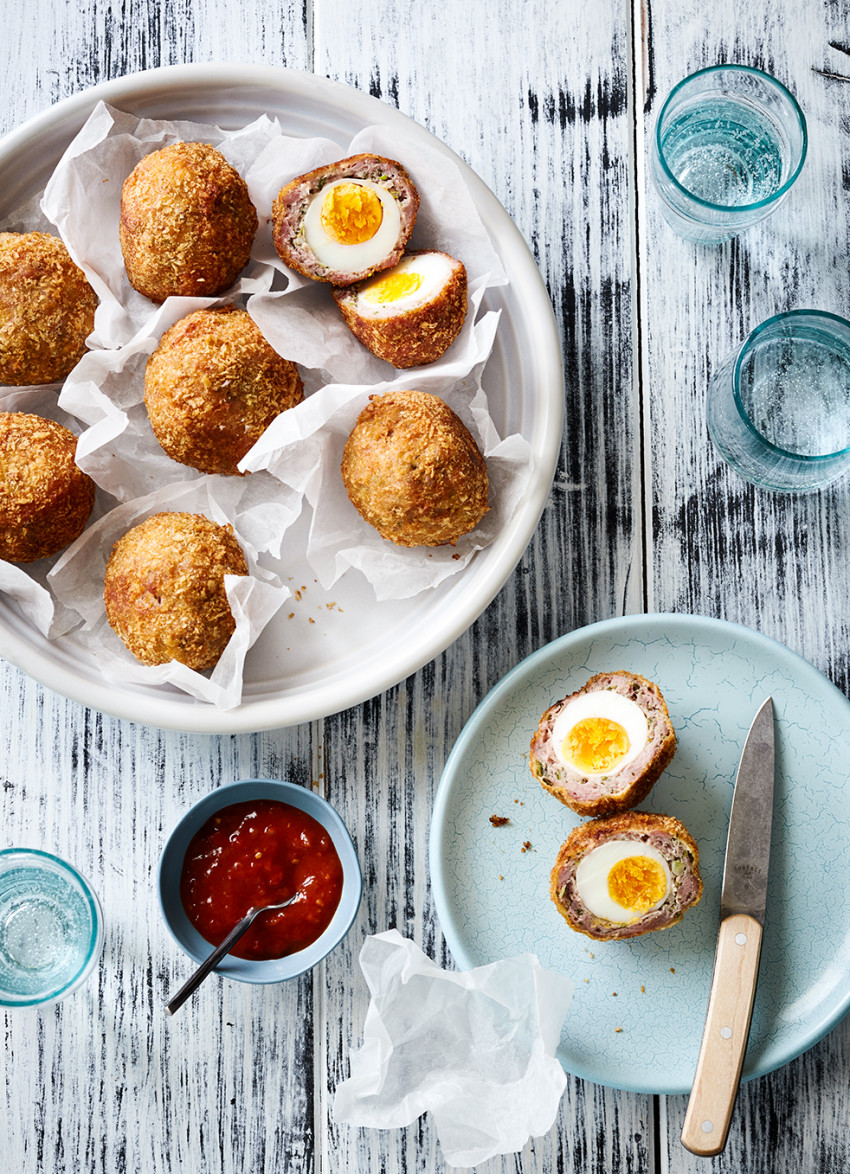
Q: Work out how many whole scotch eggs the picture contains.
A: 6